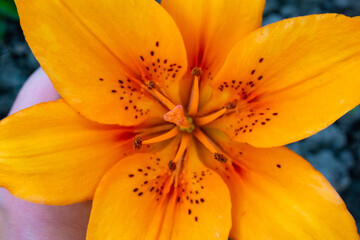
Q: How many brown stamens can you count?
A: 6